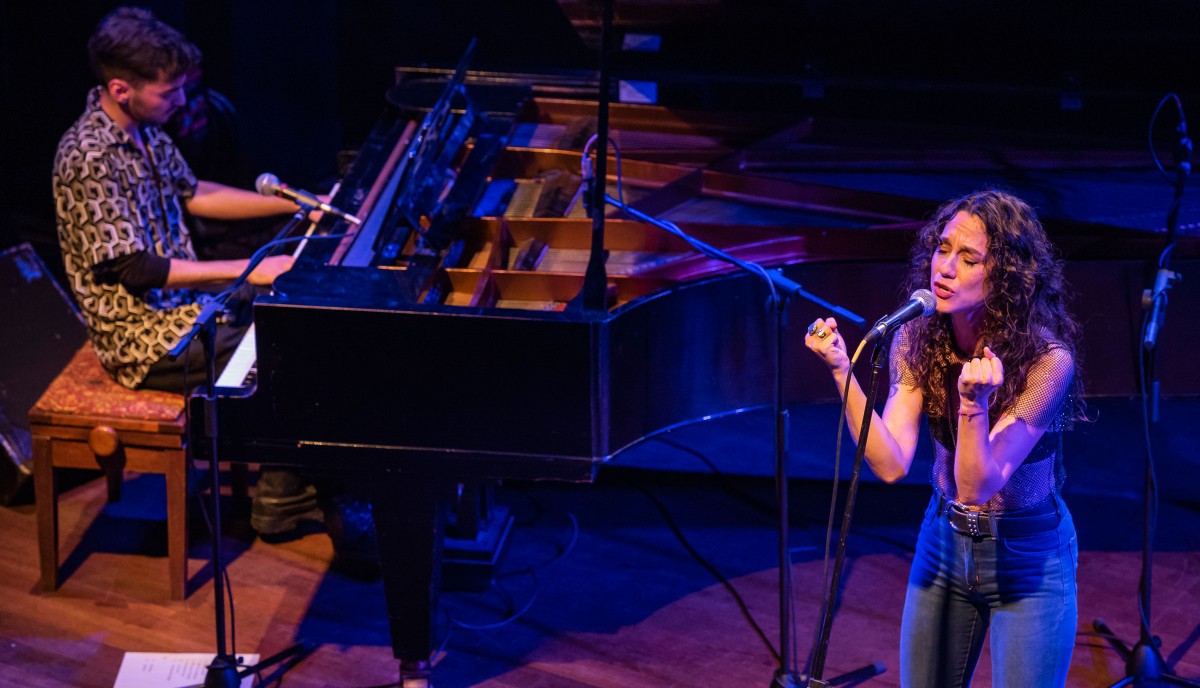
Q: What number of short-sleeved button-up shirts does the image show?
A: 1